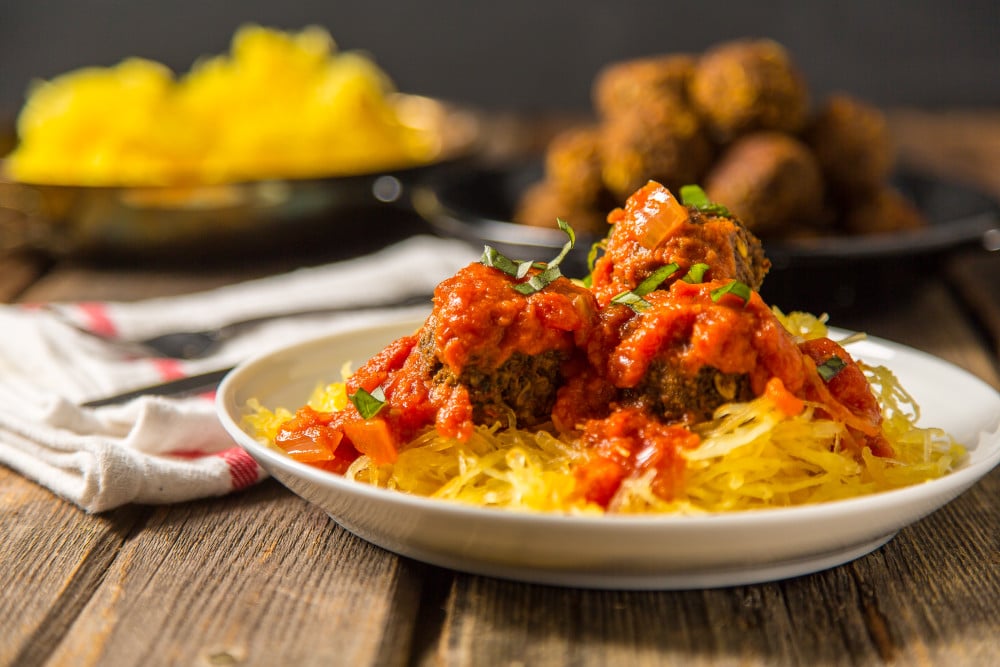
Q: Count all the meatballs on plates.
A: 11